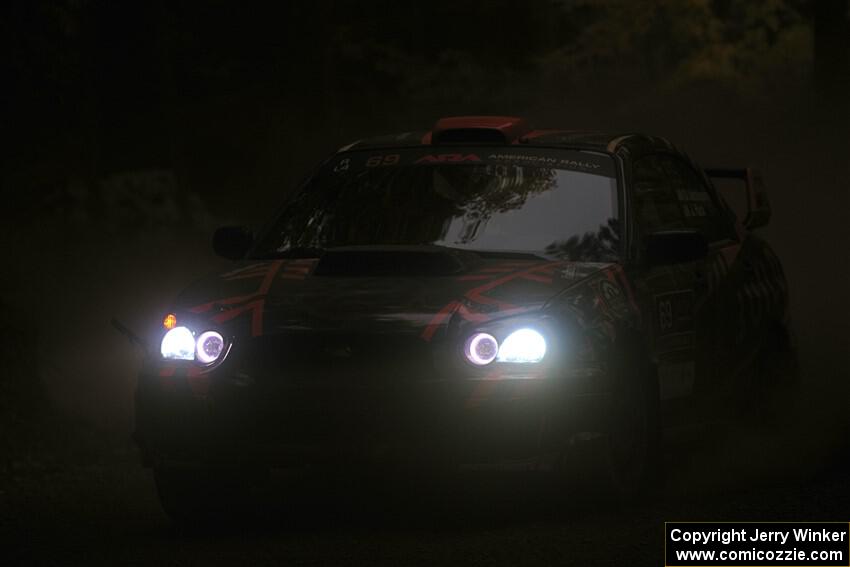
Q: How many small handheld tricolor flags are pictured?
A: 0